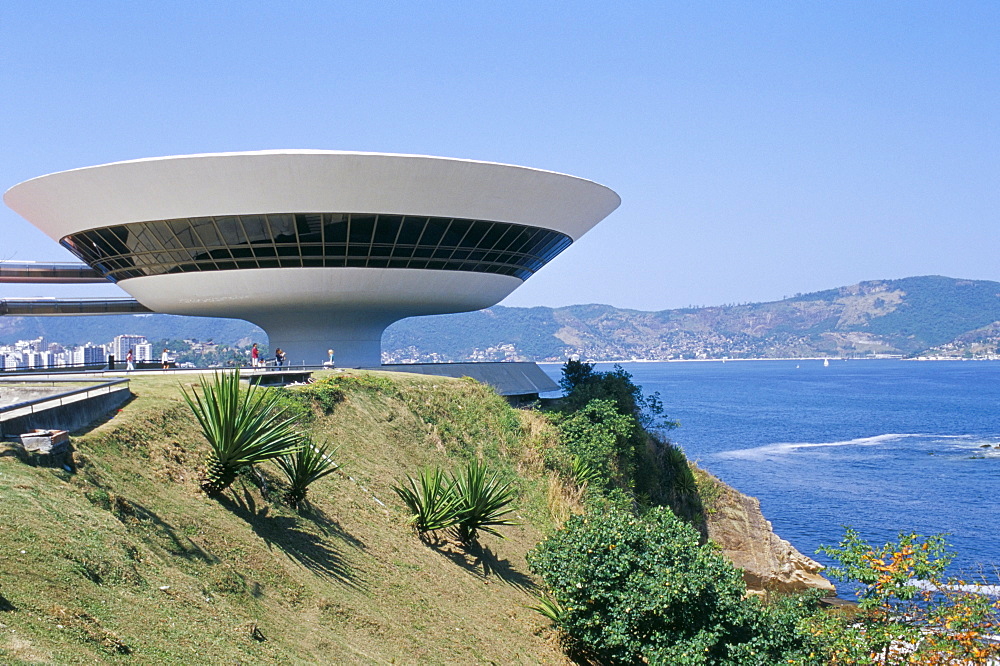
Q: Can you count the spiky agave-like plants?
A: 4